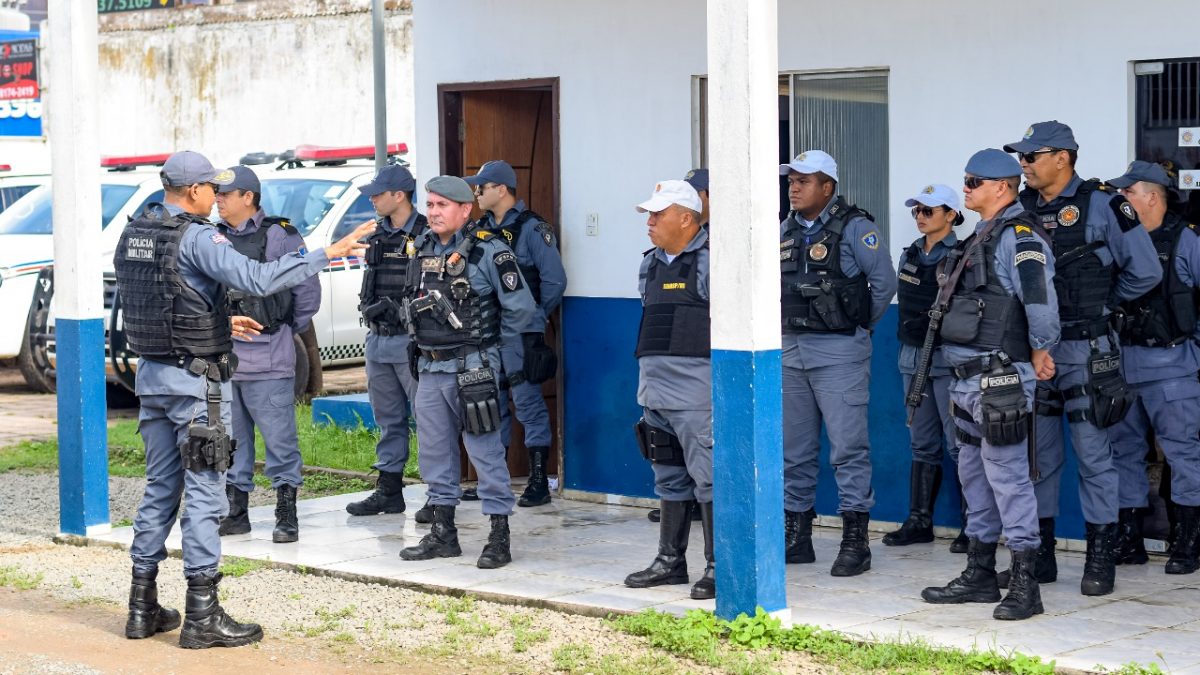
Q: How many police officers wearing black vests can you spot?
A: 11